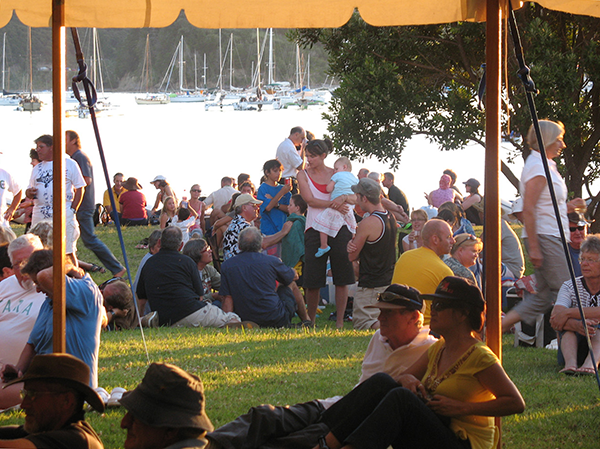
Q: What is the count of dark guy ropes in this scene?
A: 2